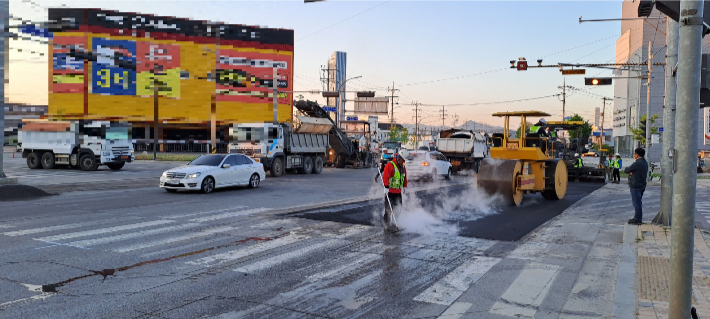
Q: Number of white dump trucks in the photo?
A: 3